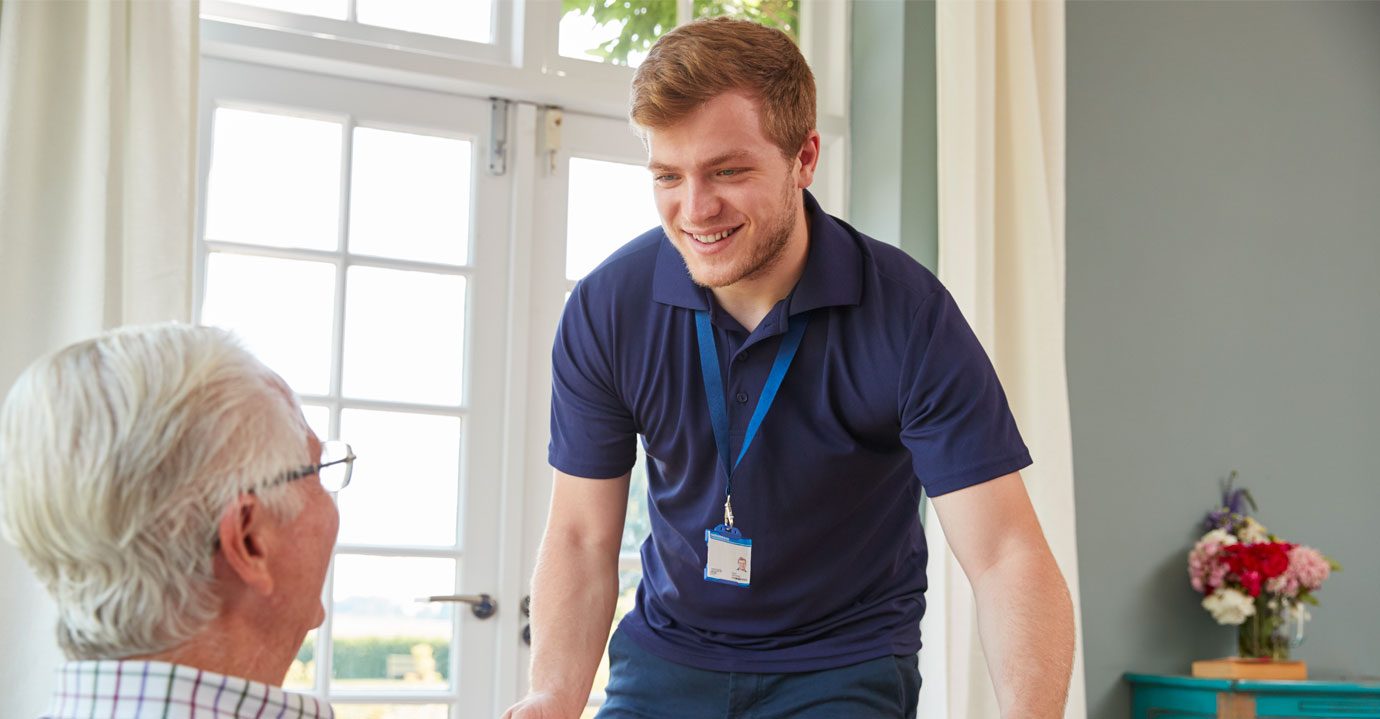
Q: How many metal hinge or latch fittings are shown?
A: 2